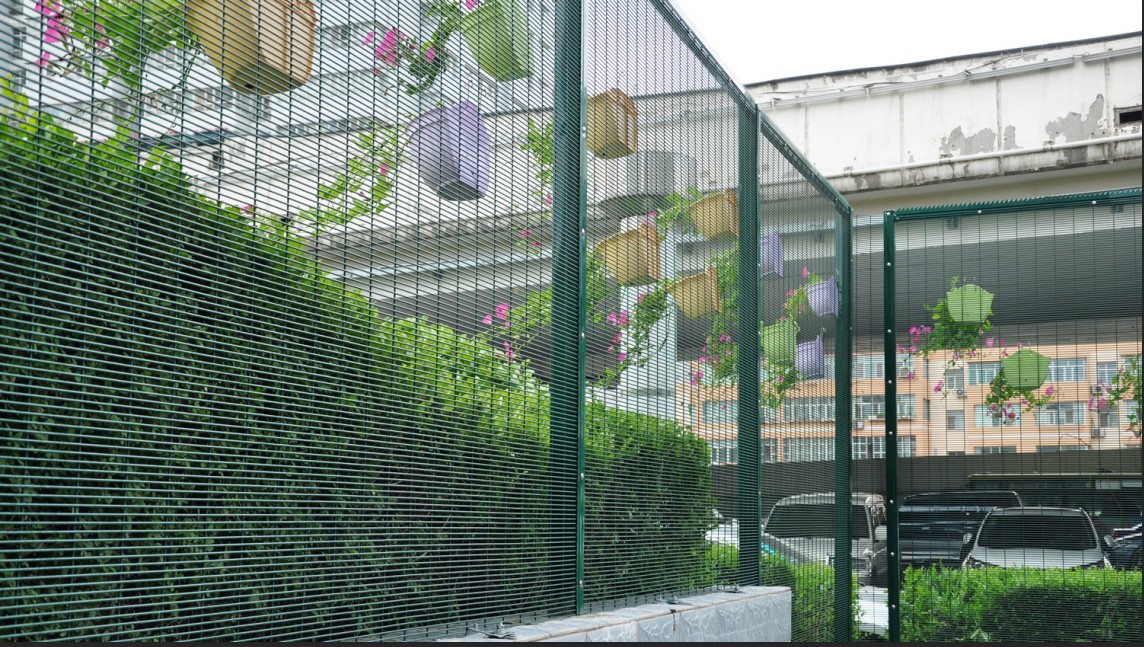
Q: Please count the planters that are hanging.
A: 13